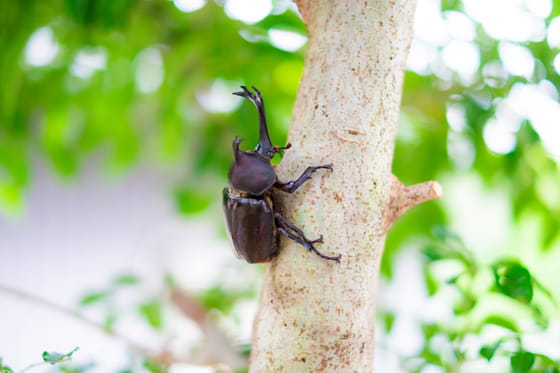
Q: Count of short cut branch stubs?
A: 1